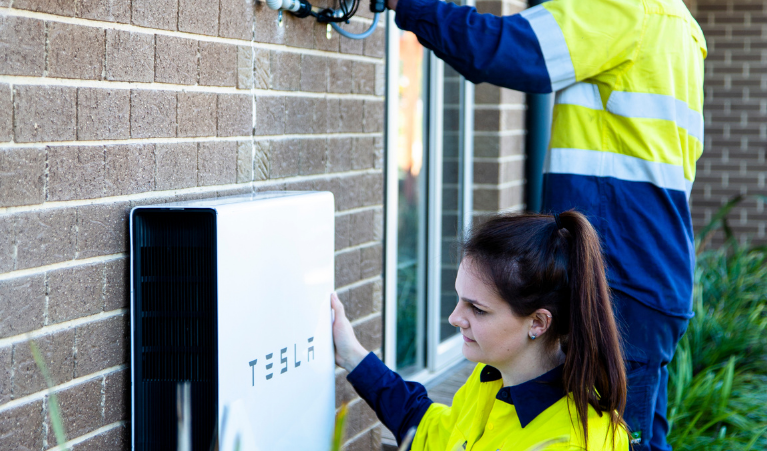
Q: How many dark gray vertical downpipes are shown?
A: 1